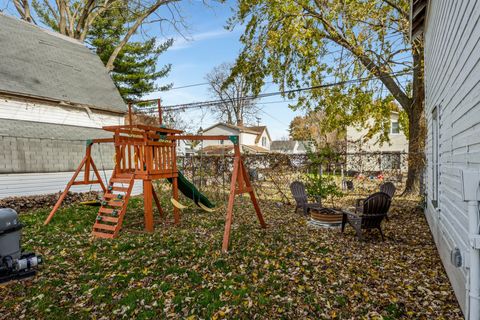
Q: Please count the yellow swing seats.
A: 2